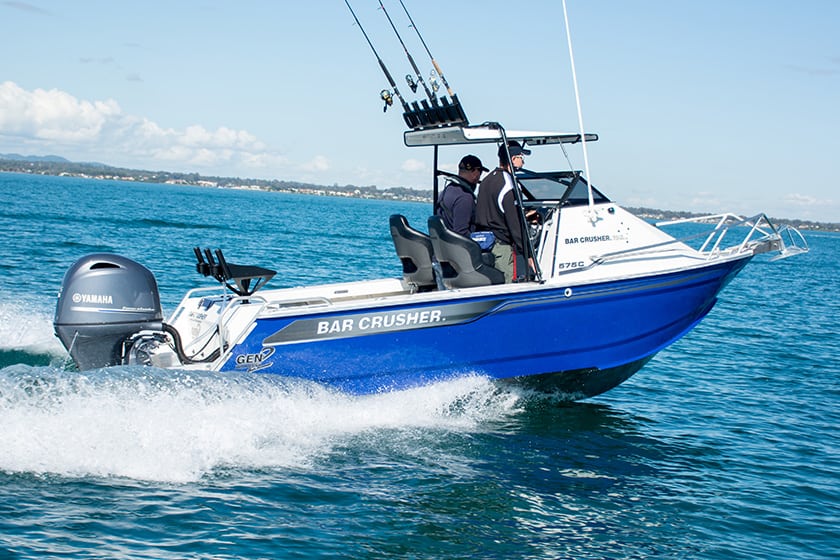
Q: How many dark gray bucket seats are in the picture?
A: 2